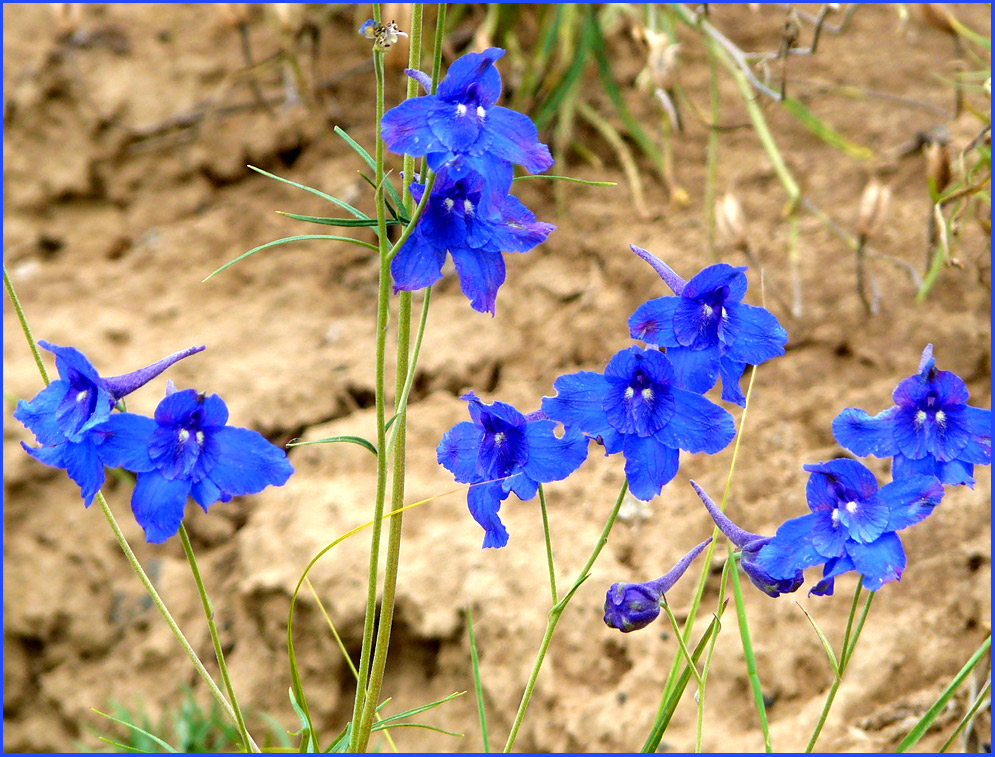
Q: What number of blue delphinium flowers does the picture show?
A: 9